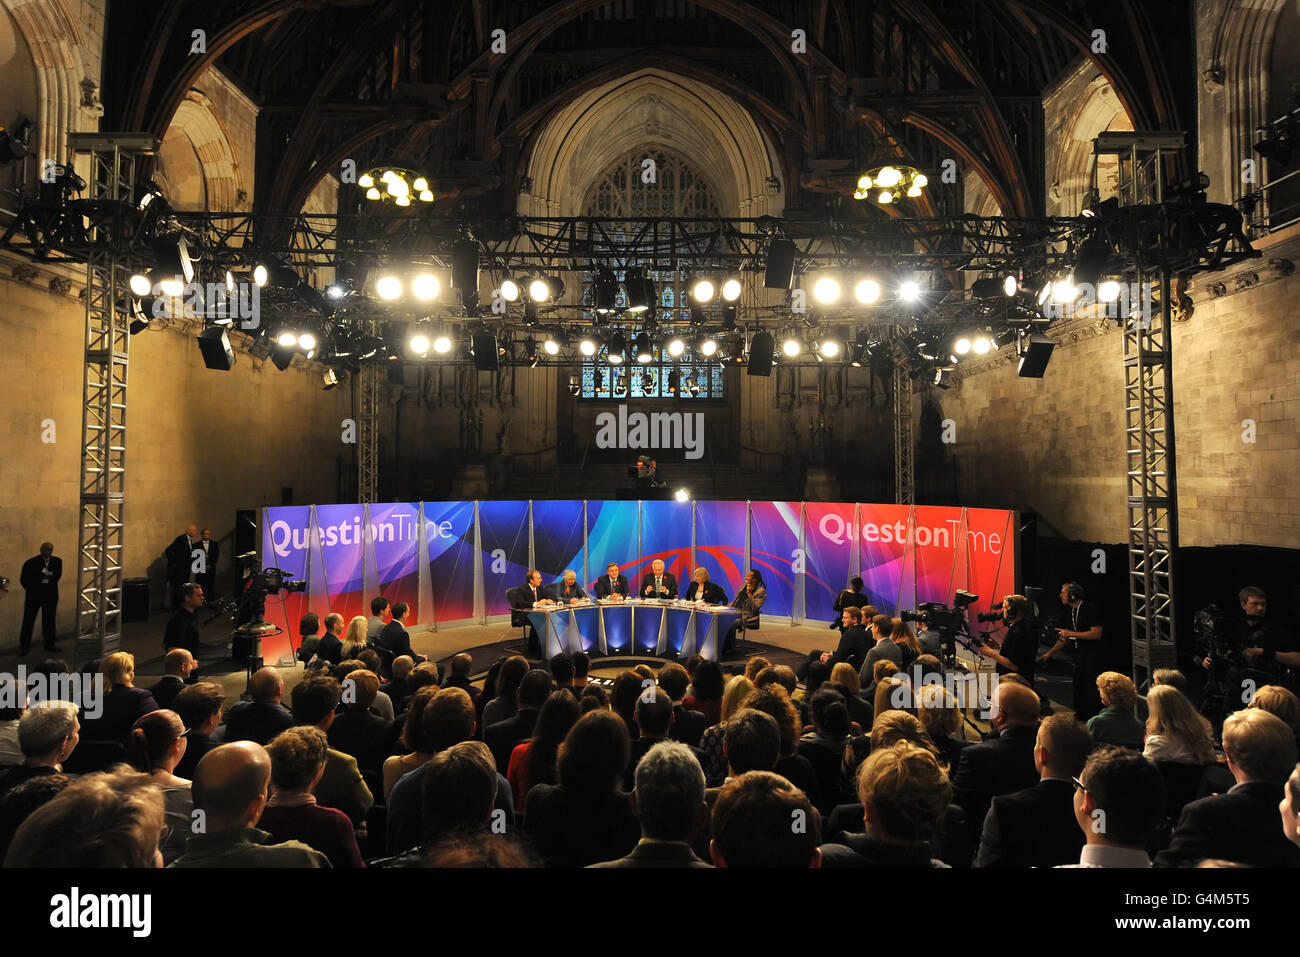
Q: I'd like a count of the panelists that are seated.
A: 6